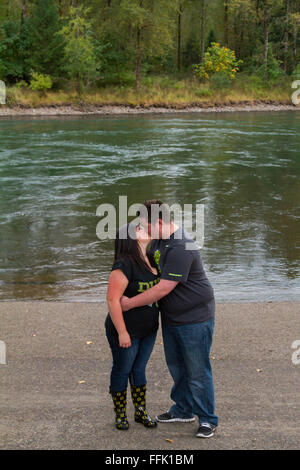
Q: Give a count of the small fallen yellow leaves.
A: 4